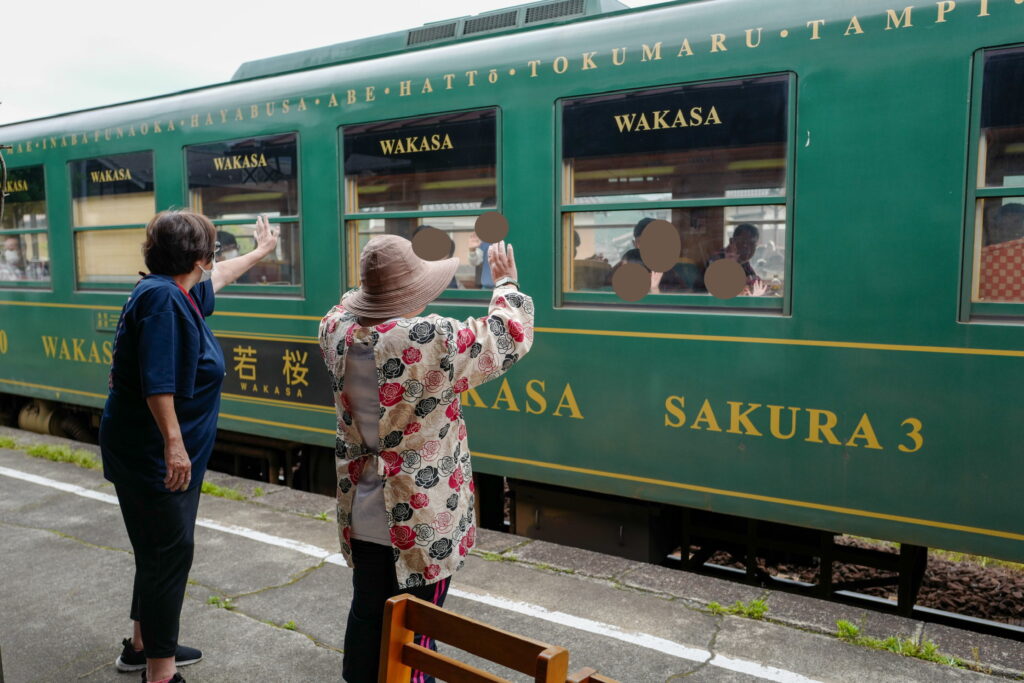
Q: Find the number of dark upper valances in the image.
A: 6